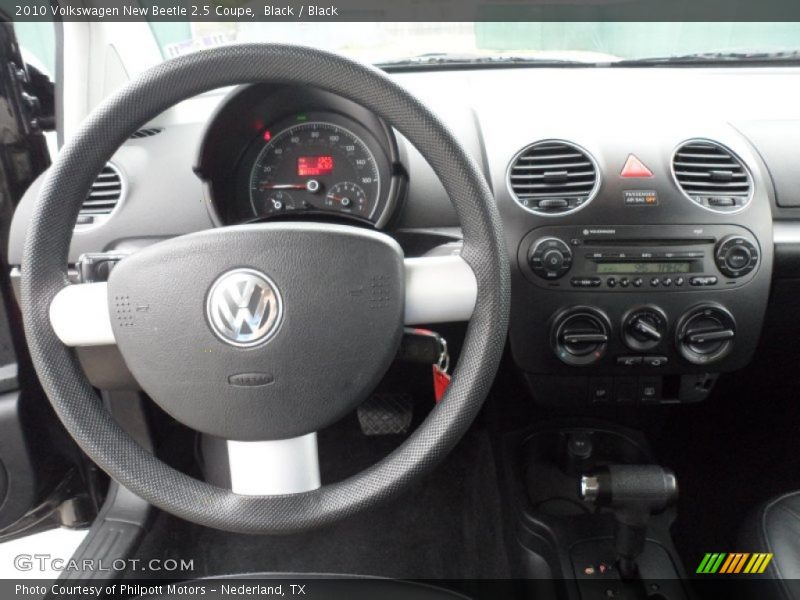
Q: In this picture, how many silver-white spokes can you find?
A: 3